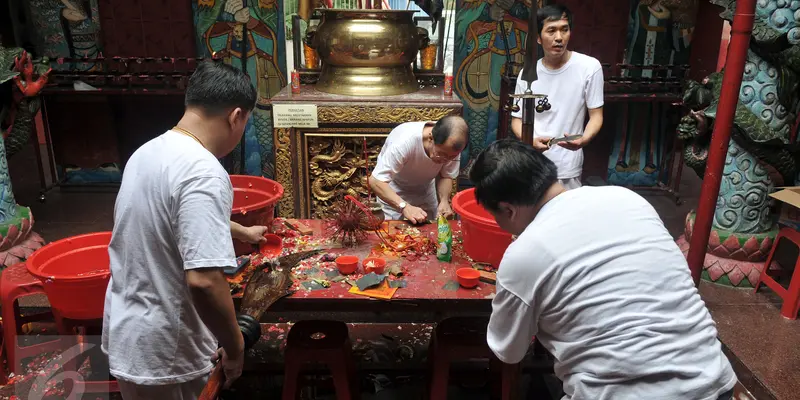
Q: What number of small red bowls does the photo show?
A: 4